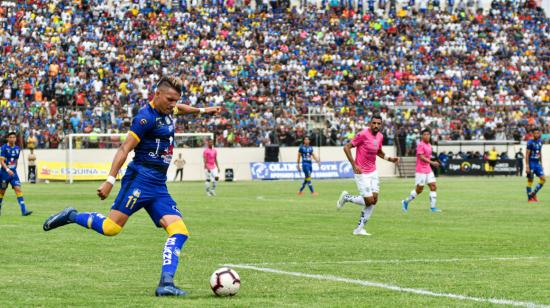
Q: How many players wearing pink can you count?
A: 3